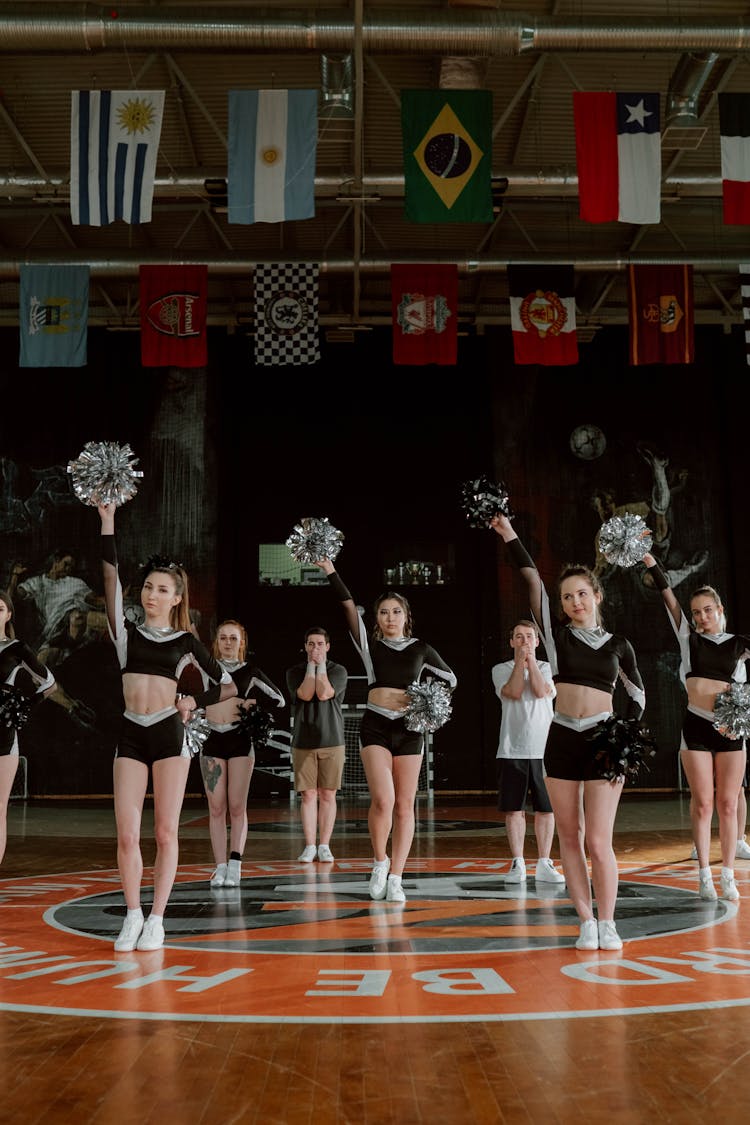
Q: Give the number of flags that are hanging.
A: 12